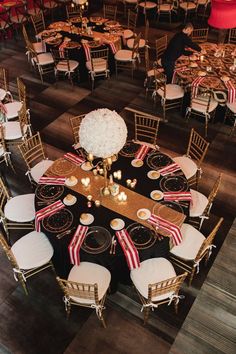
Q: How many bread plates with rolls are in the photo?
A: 9